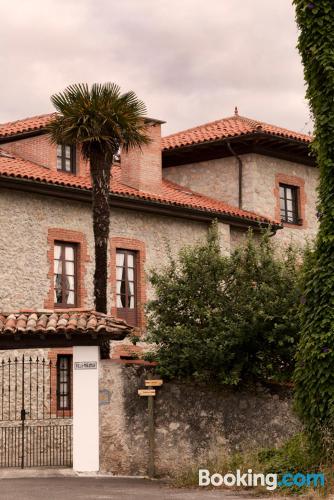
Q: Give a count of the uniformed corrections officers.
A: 0